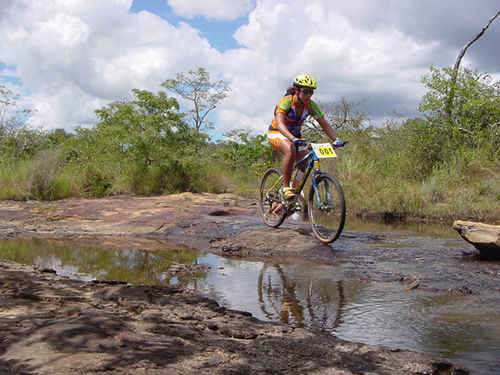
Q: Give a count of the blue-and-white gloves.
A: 2